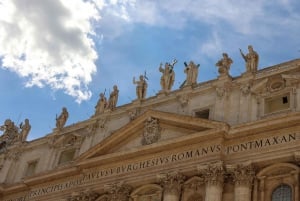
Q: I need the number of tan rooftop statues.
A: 10